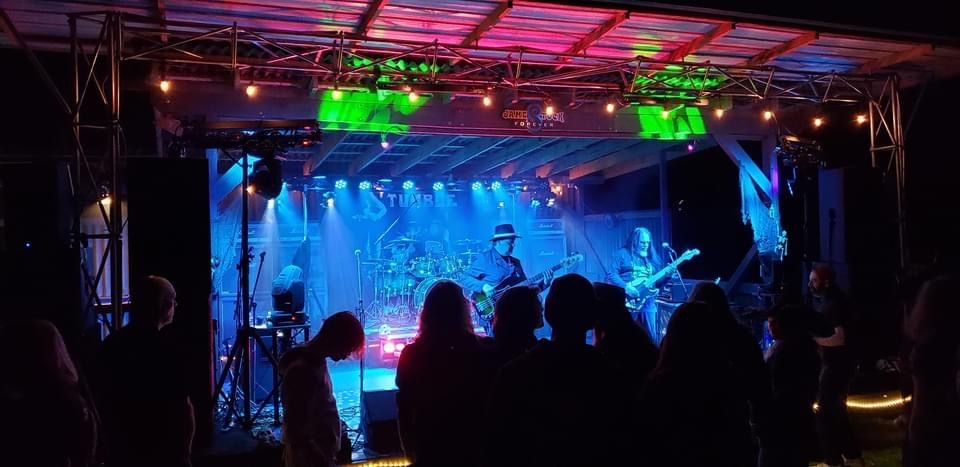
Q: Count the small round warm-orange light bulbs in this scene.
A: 12